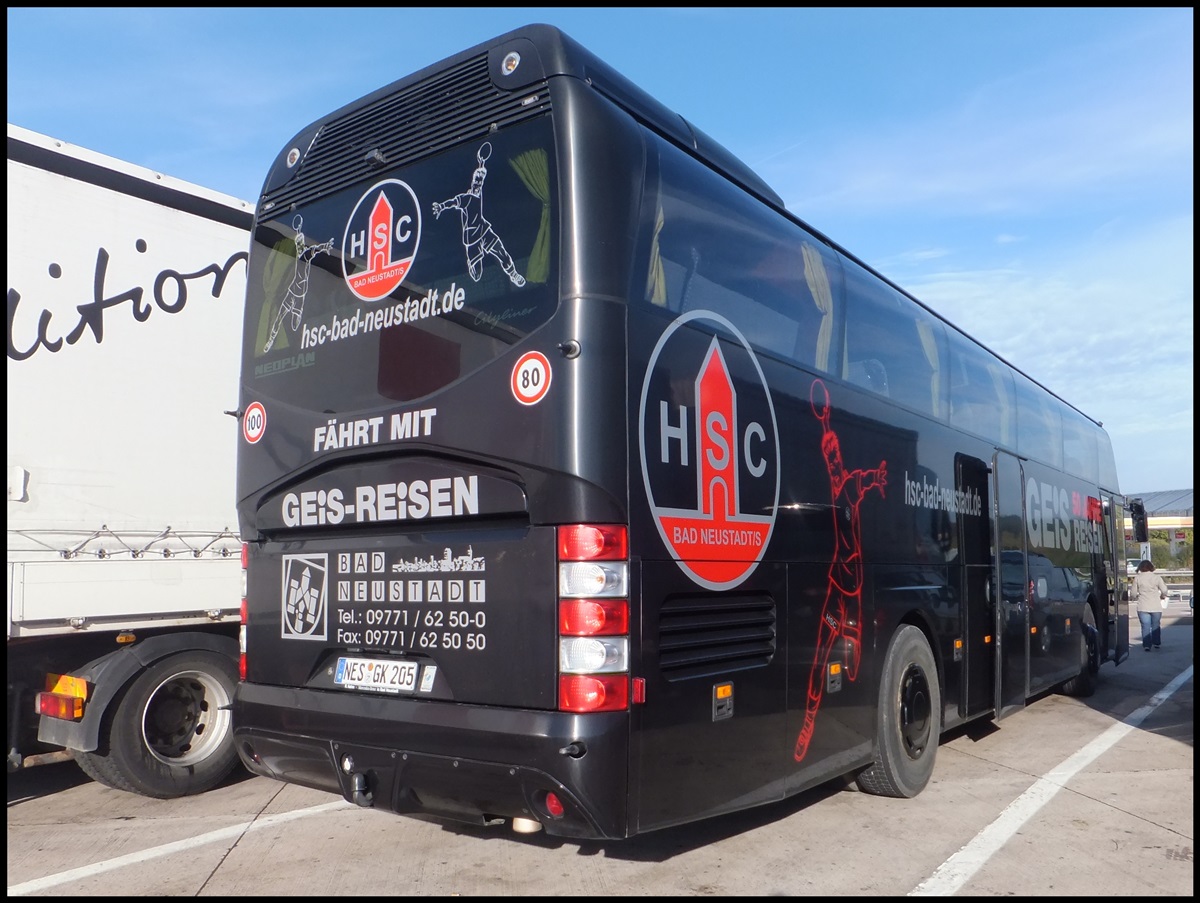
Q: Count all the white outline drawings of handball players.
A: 2